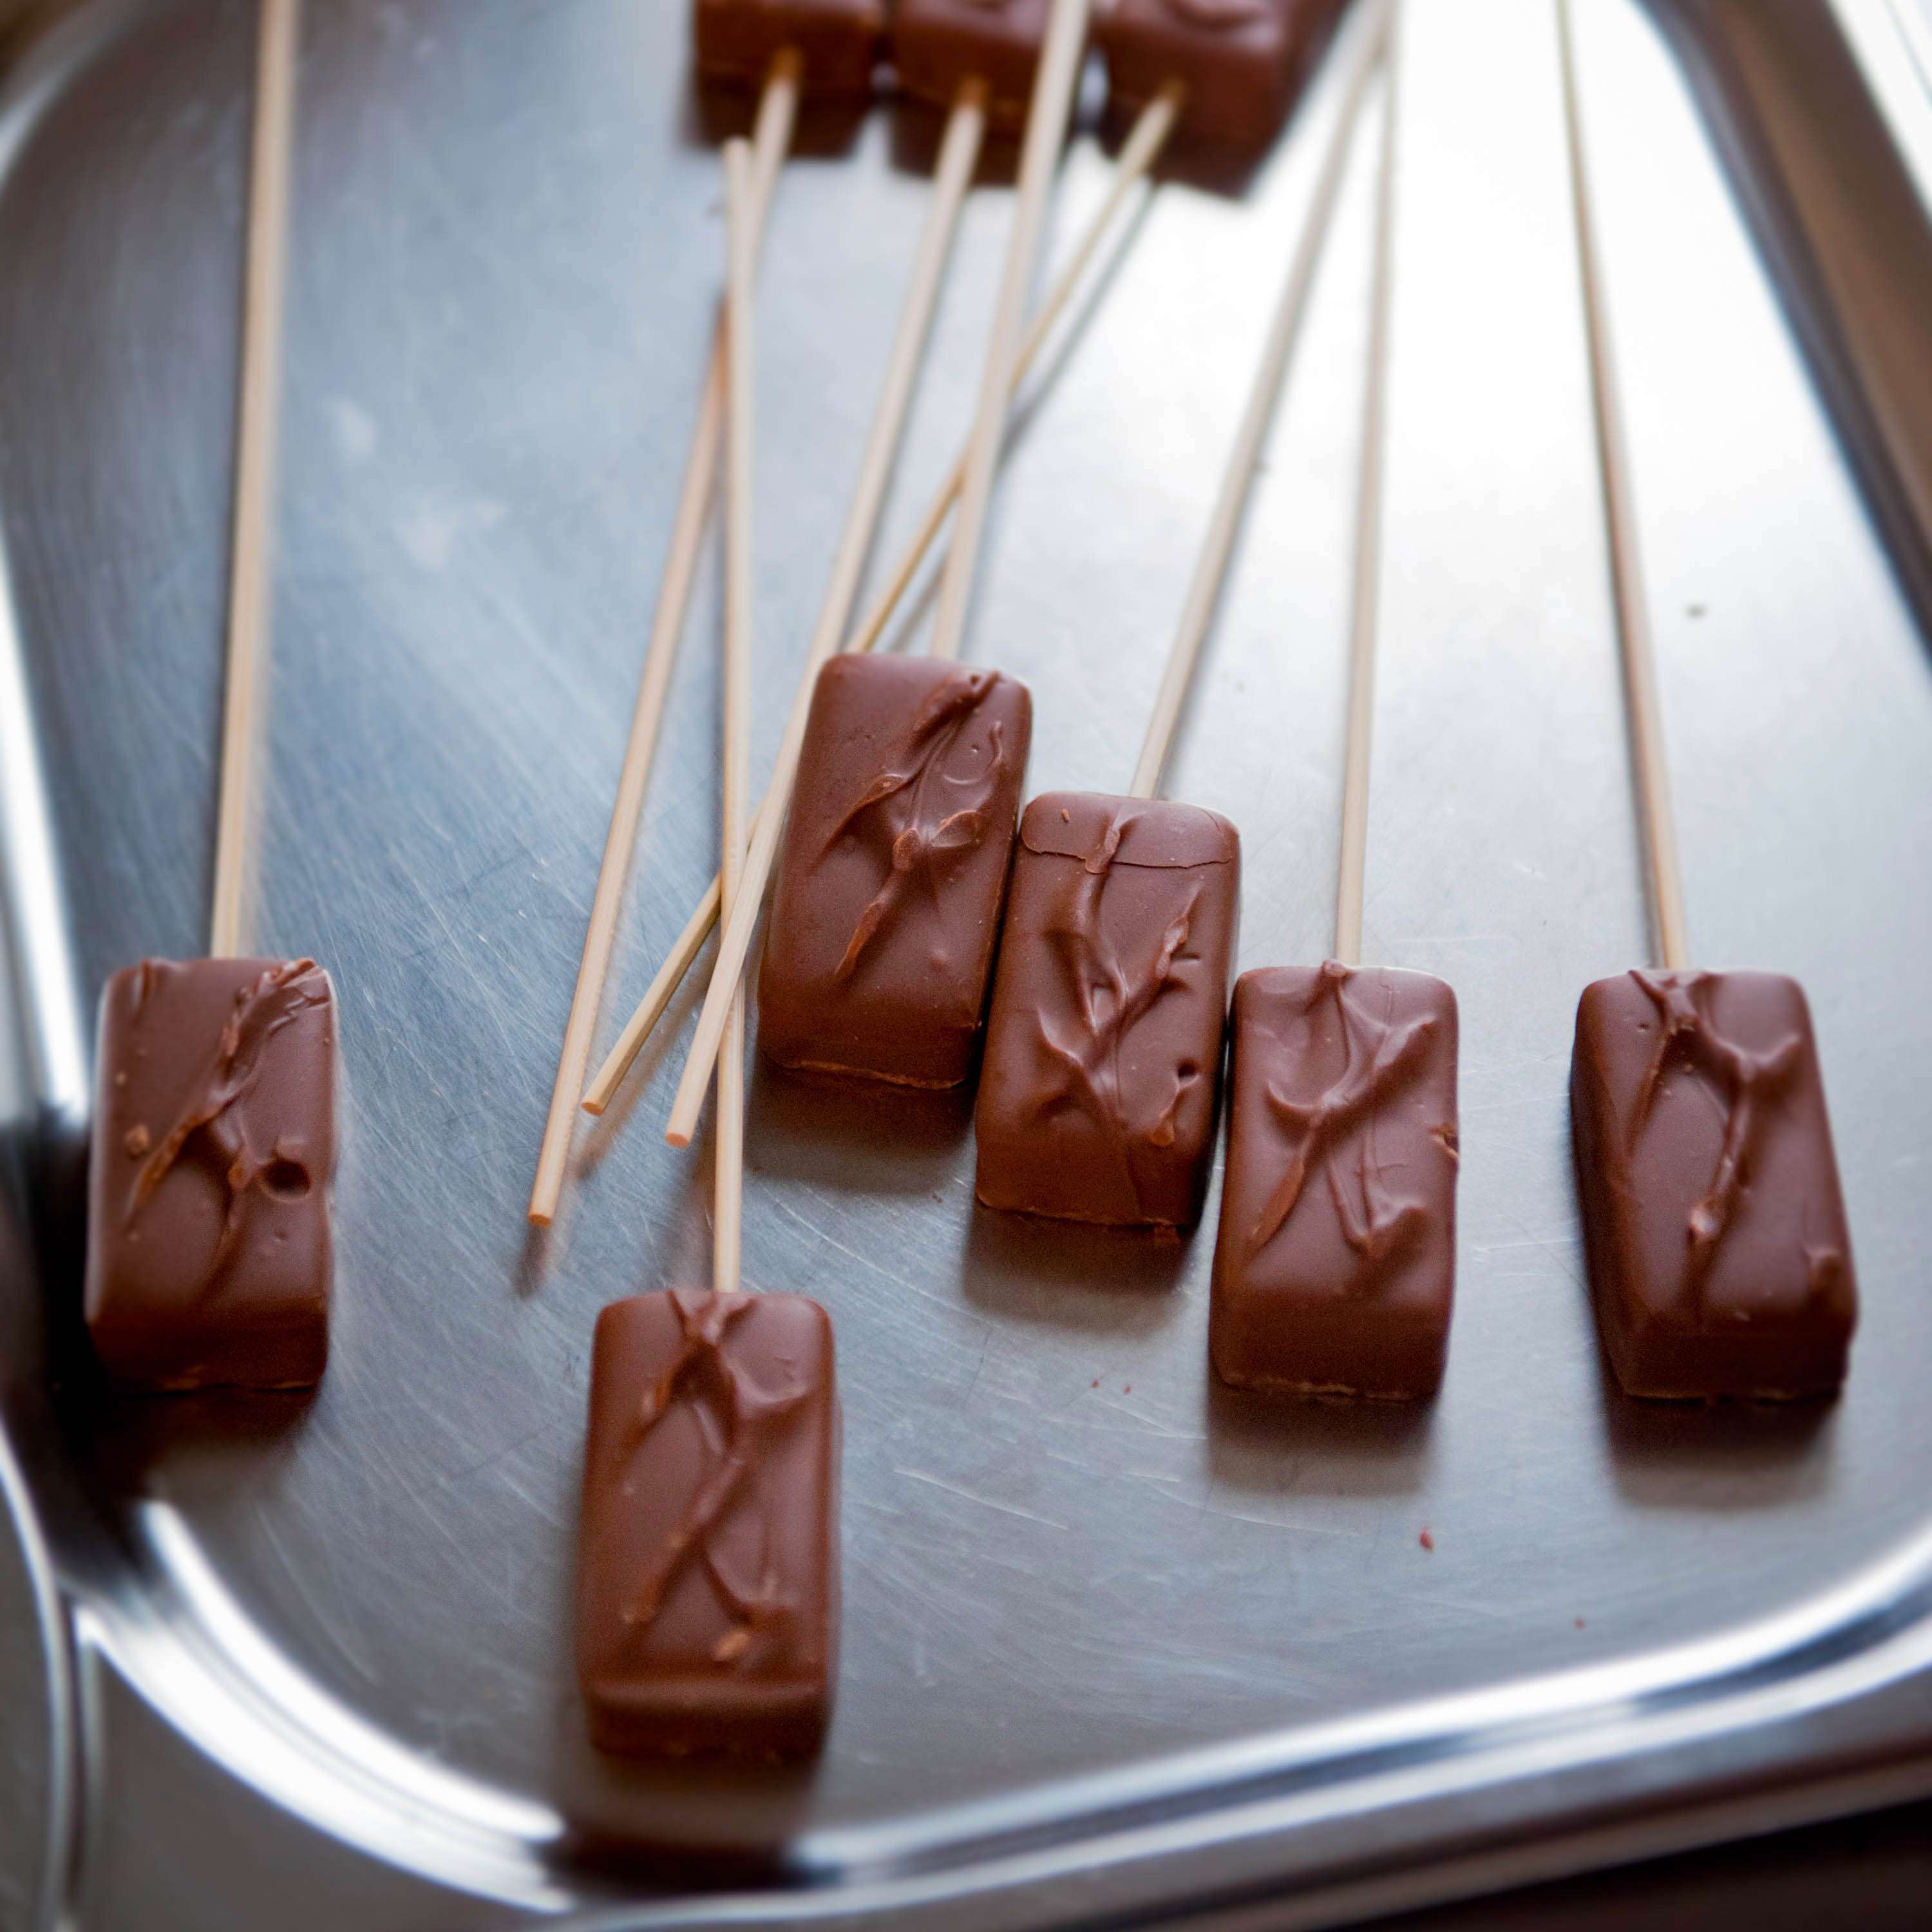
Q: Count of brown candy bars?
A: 9